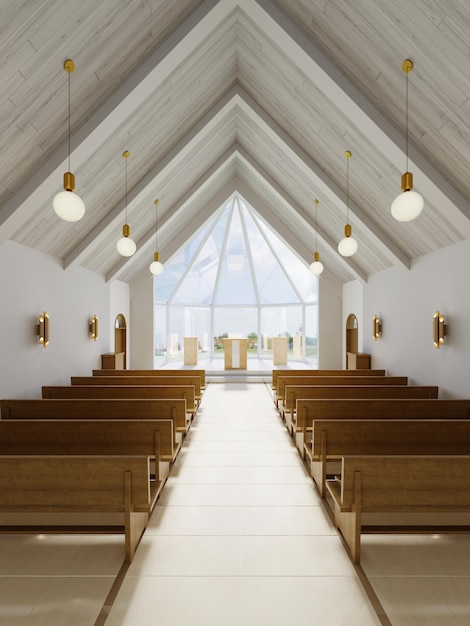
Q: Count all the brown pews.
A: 12